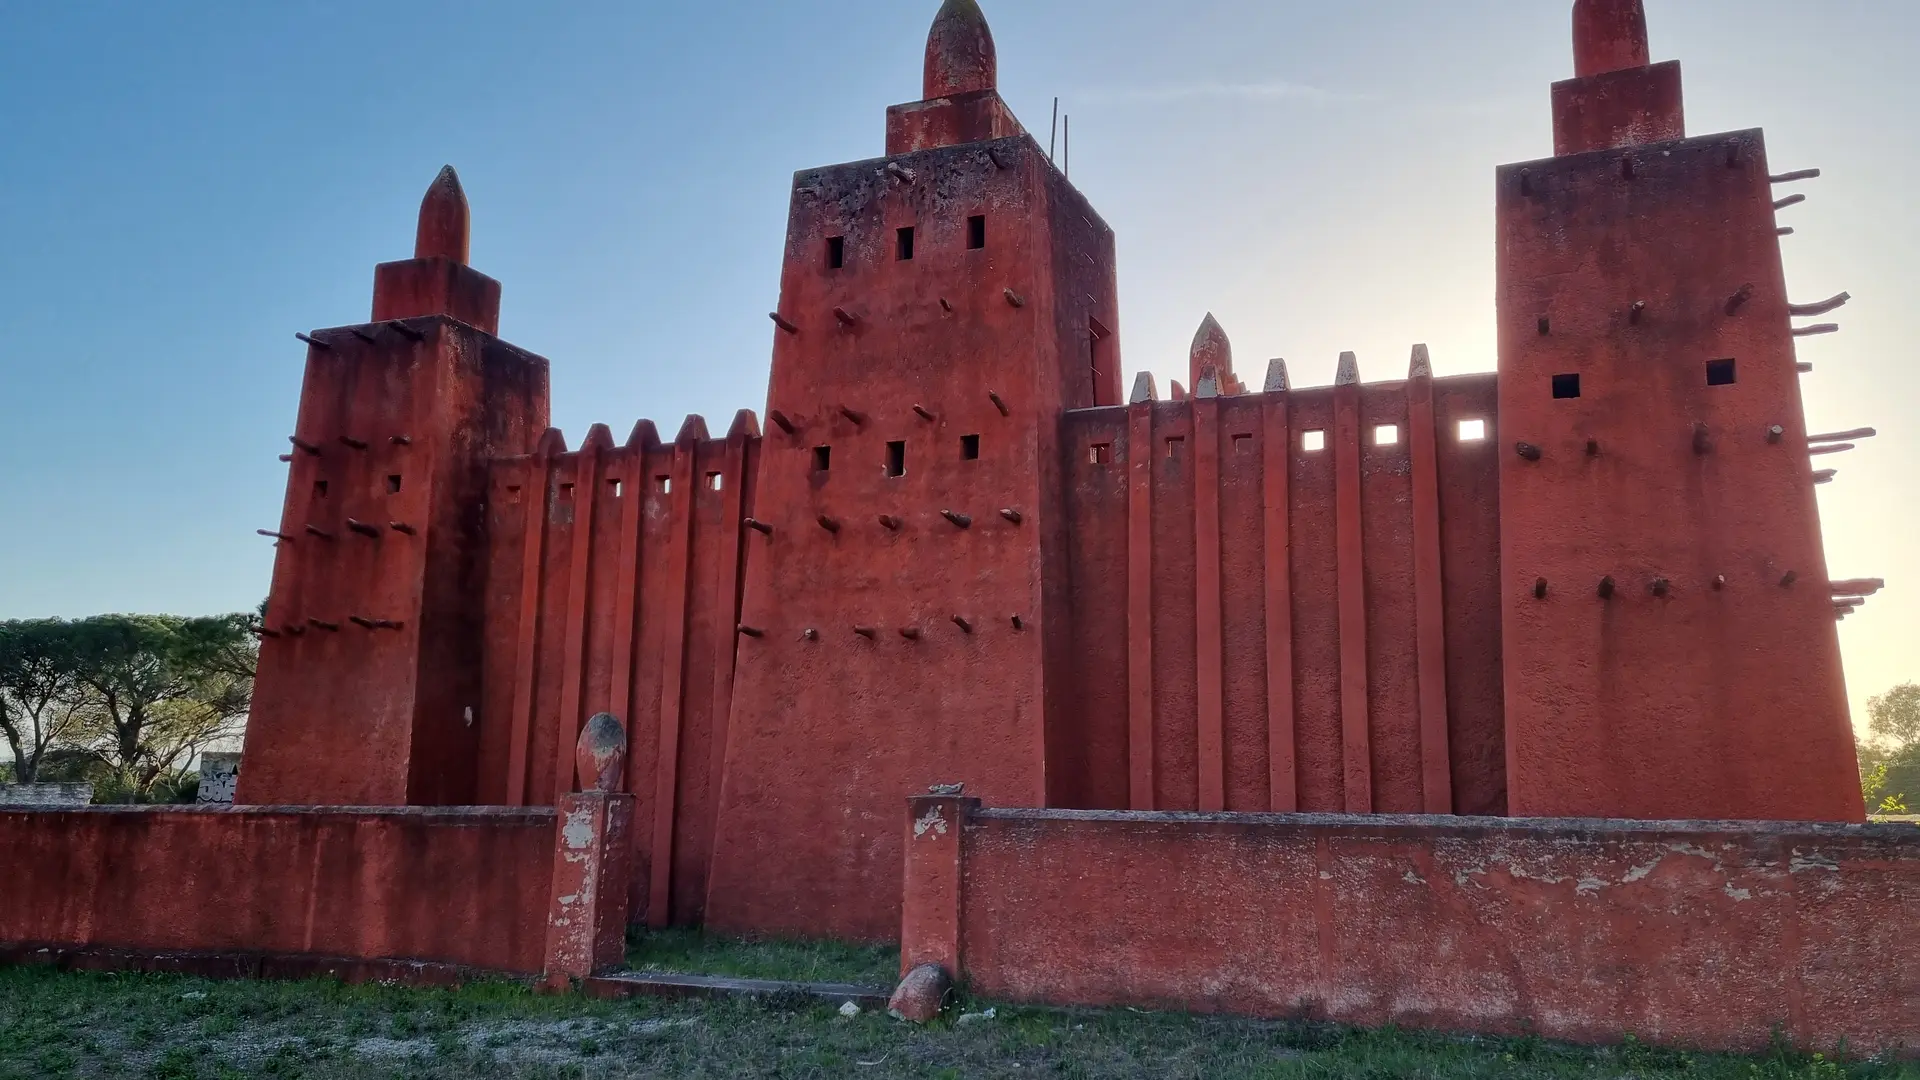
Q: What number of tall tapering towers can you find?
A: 3